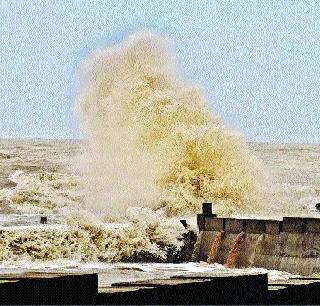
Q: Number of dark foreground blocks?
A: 3